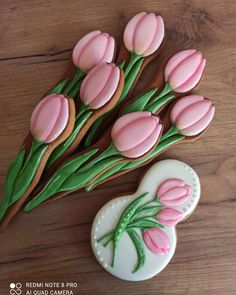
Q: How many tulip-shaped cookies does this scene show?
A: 7